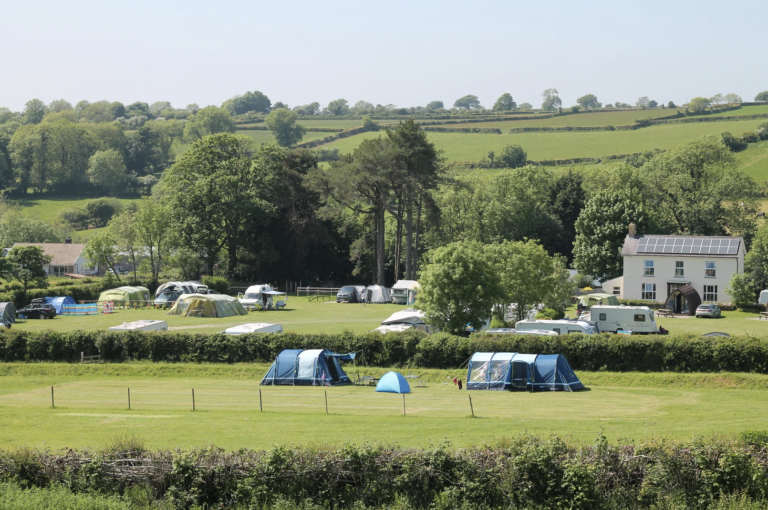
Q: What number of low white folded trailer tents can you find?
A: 2